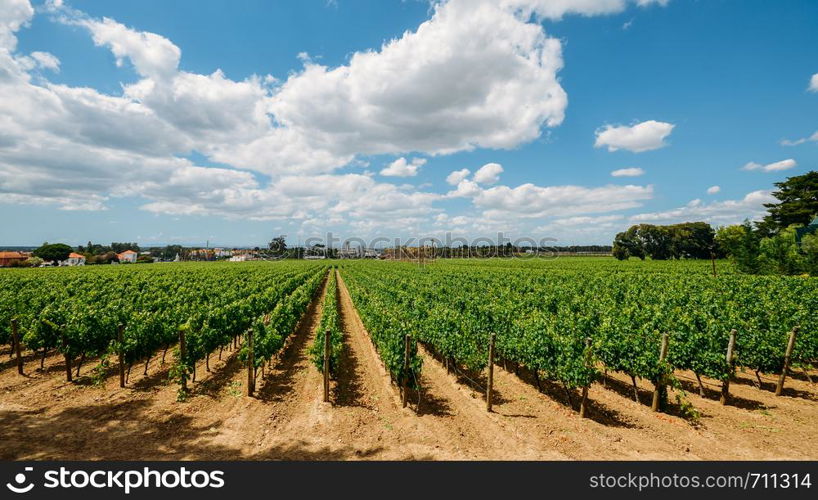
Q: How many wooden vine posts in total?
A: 12